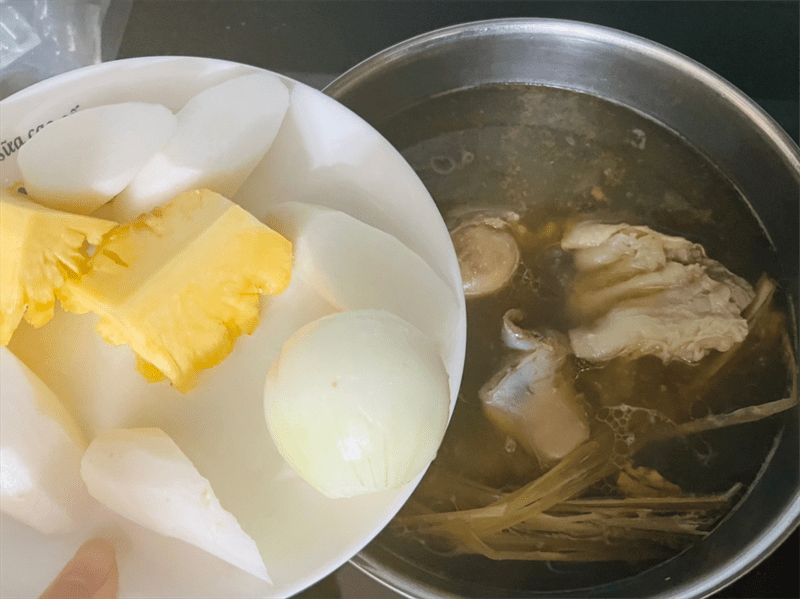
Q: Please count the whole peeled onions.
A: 1